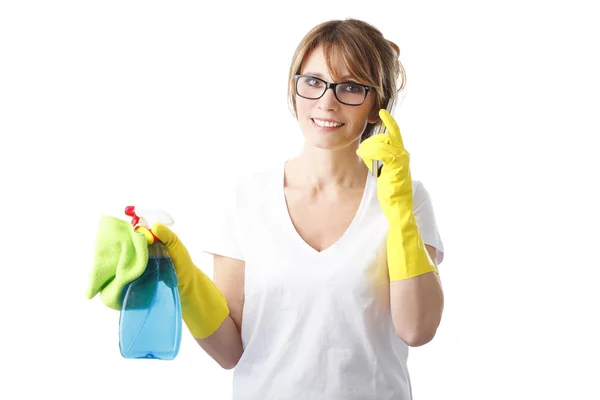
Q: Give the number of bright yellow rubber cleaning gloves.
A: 2